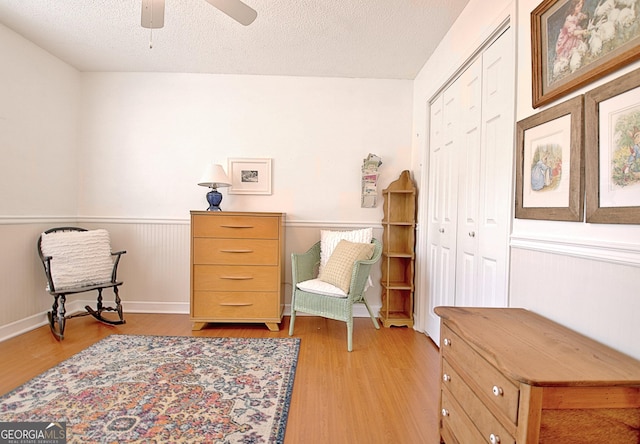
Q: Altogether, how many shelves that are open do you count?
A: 4